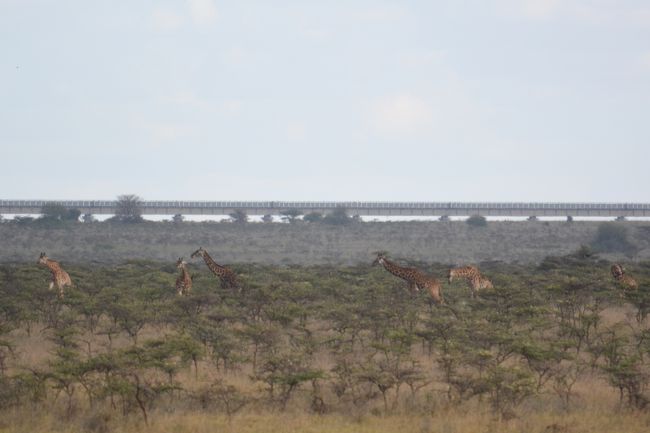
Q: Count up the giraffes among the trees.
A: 6